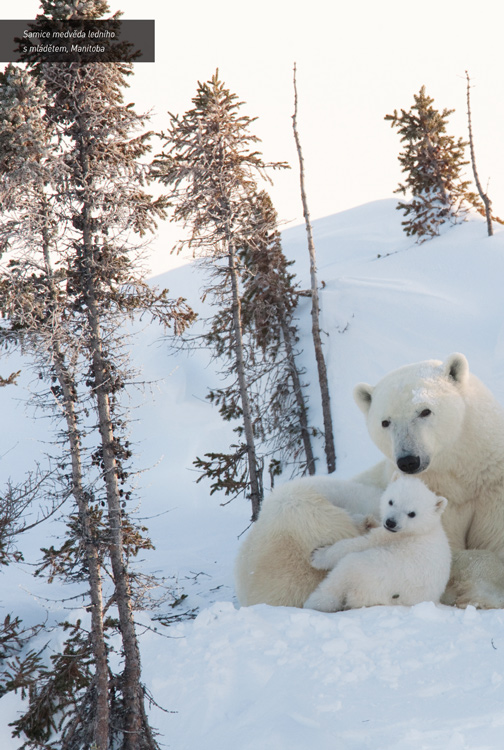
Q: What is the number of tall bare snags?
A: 2